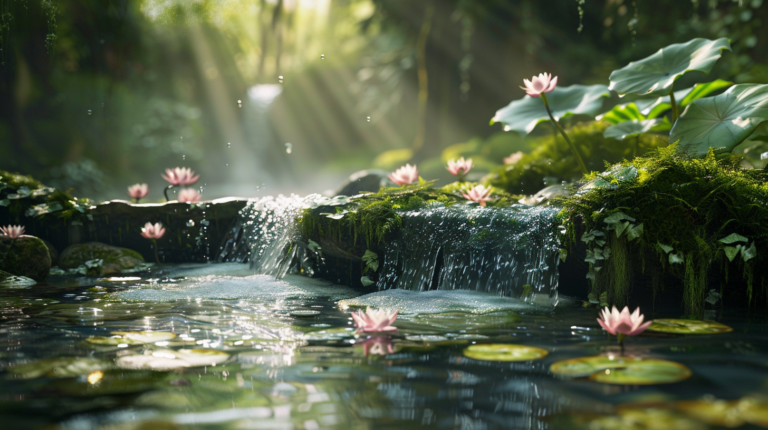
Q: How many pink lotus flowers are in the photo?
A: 12